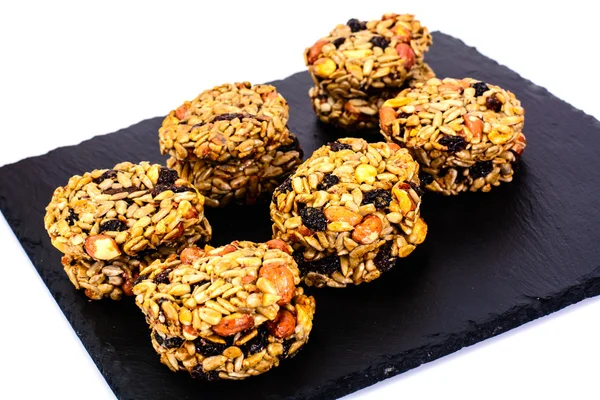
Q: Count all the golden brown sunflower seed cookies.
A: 12